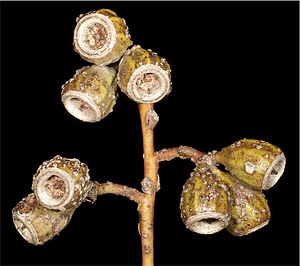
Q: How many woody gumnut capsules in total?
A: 8